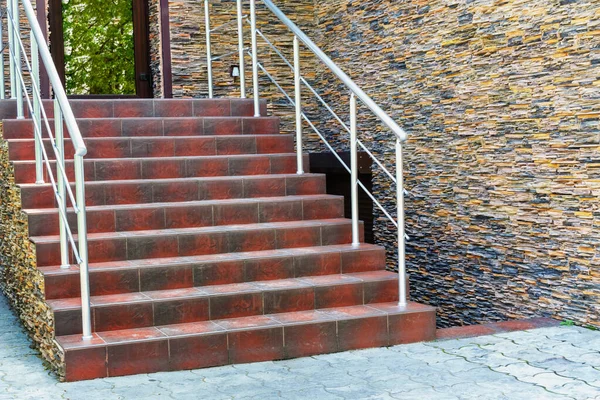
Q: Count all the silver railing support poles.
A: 12